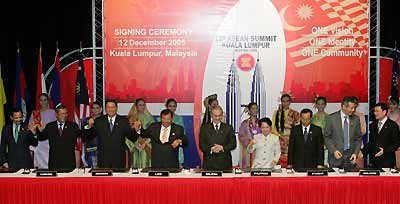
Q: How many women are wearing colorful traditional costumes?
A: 10